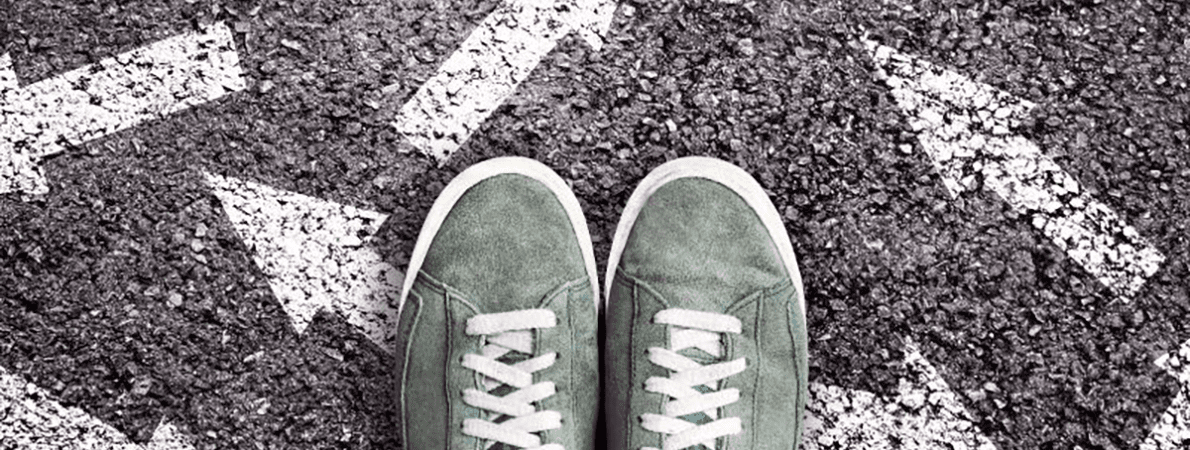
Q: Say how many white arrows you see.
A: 7